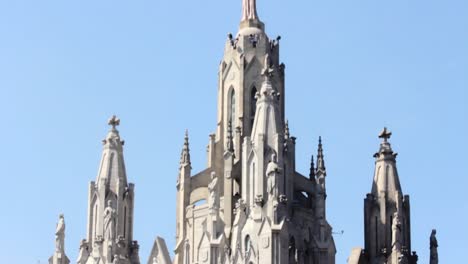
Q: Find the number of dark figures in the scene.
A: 1